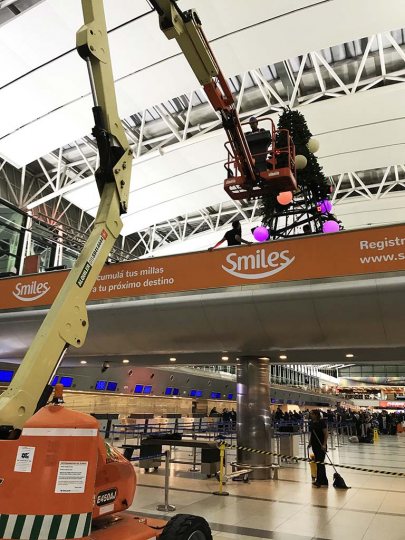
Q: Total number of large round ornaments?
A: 6